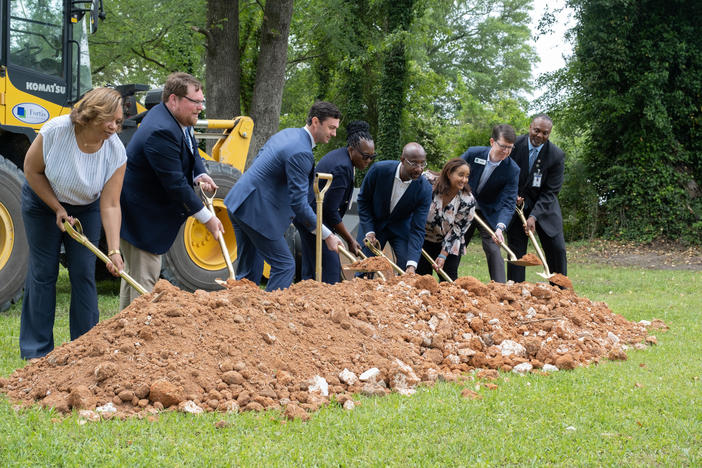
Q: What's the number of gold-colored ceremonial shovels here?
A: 9